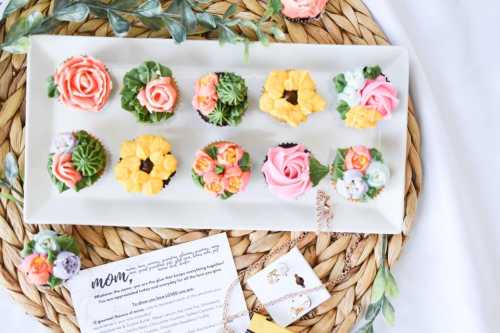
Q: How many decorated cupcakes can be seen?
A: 12